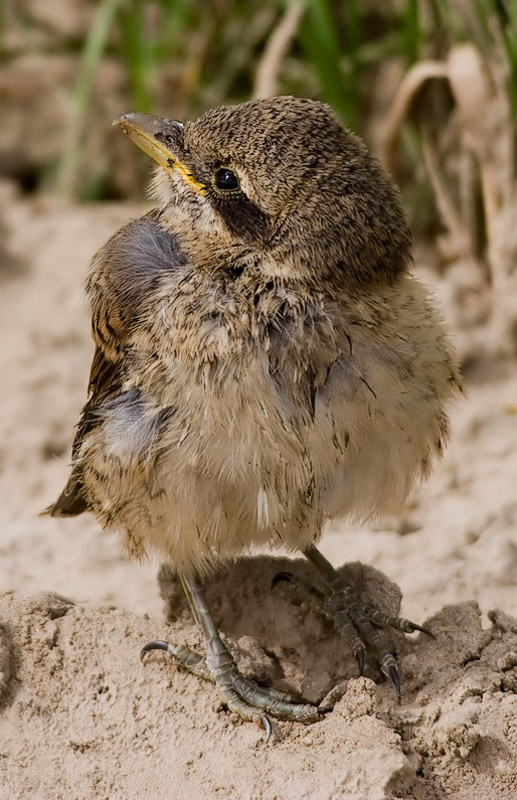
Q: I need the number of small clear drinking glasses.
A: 0